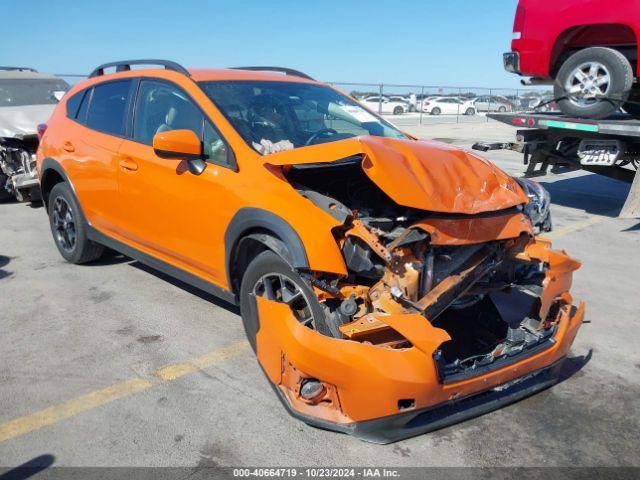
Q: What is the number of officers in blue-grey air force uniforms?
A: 0